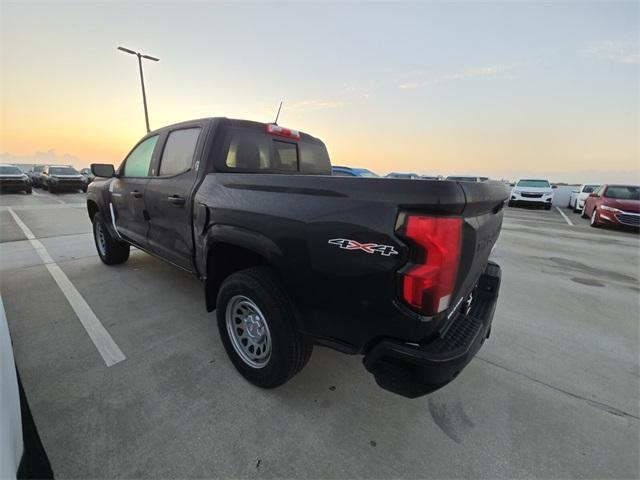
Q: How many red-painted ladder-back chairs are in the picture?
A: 0